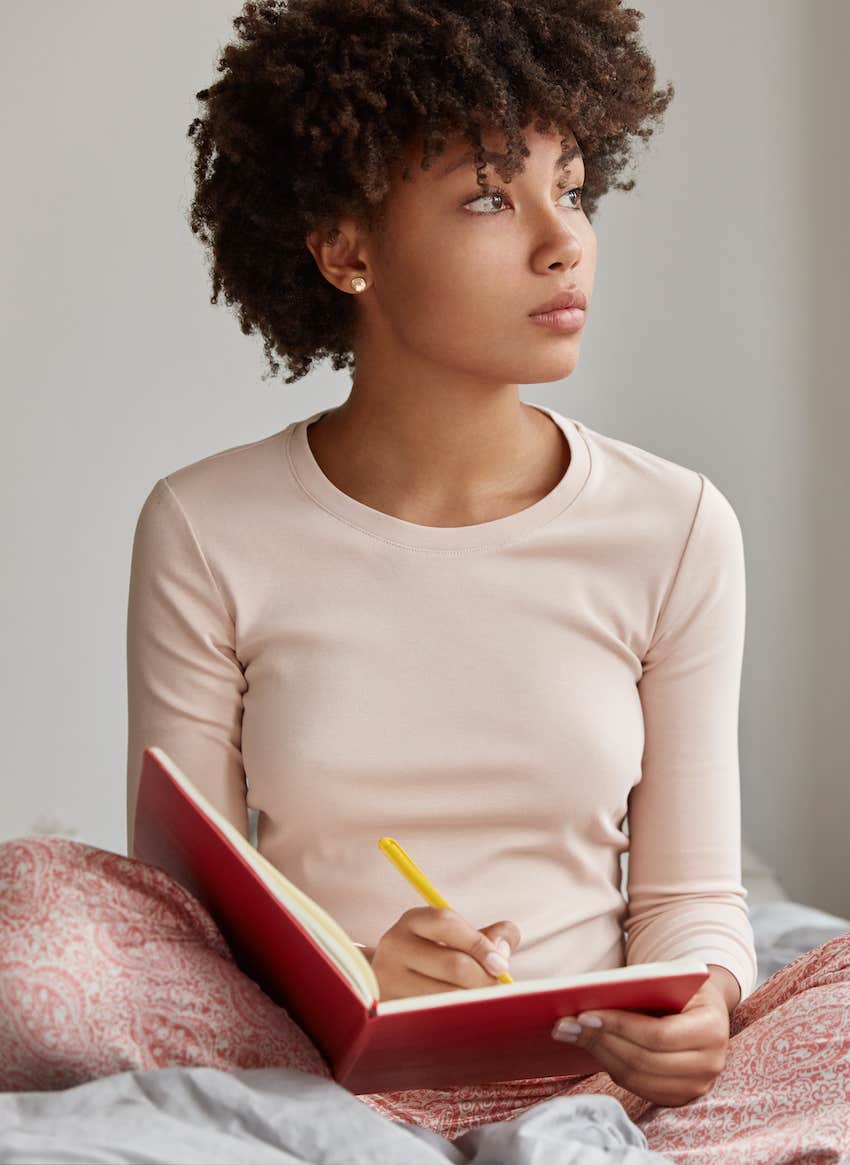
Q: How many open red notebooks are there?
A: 1